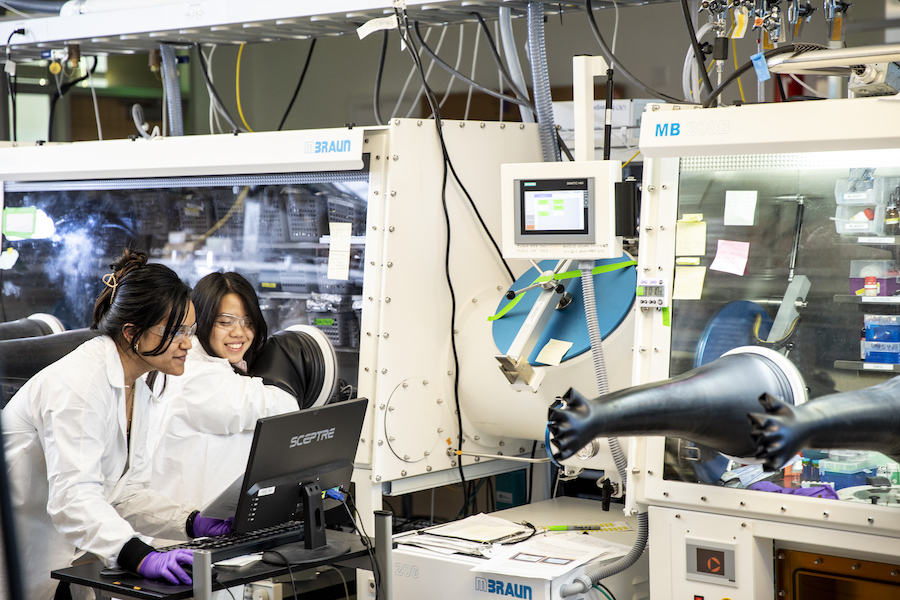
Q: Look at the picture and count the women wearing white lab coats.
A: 2